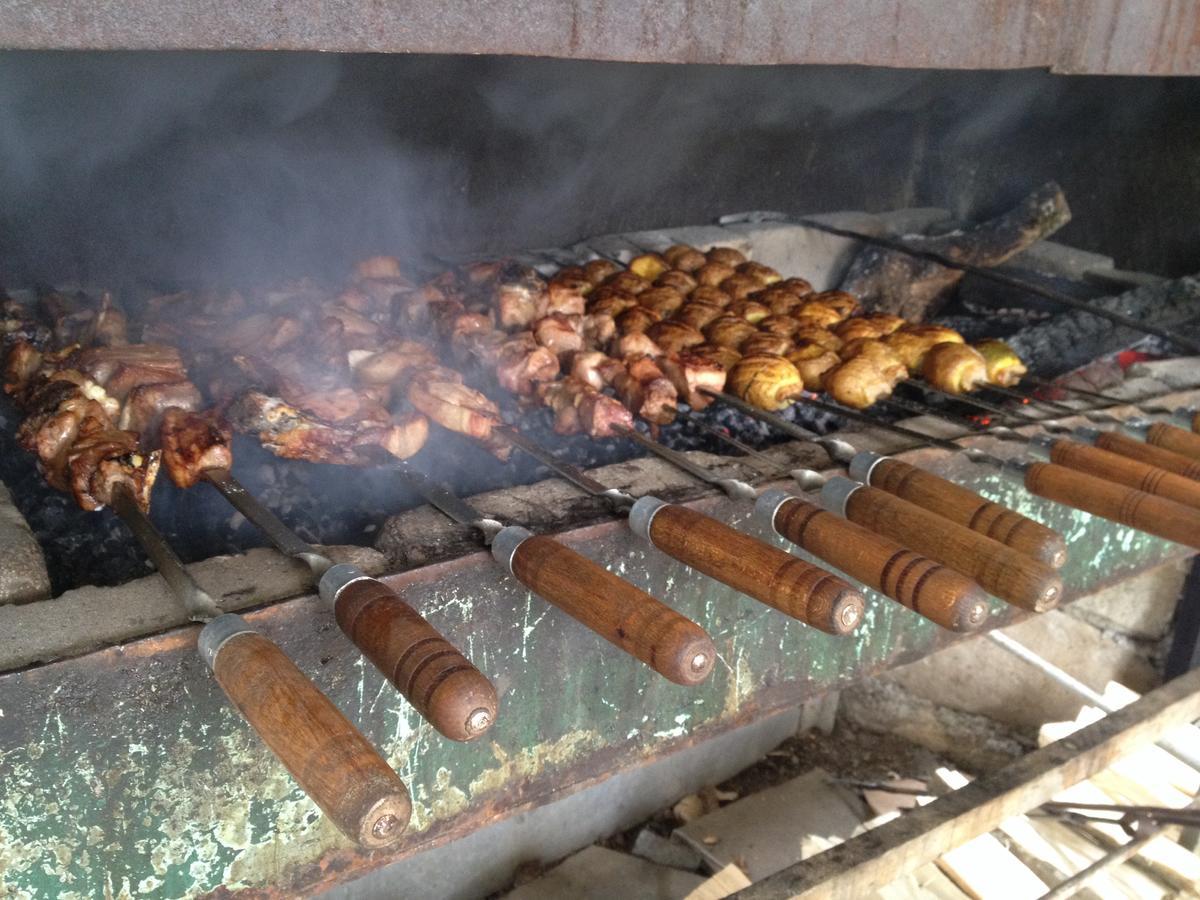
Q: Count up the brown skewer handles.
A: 12